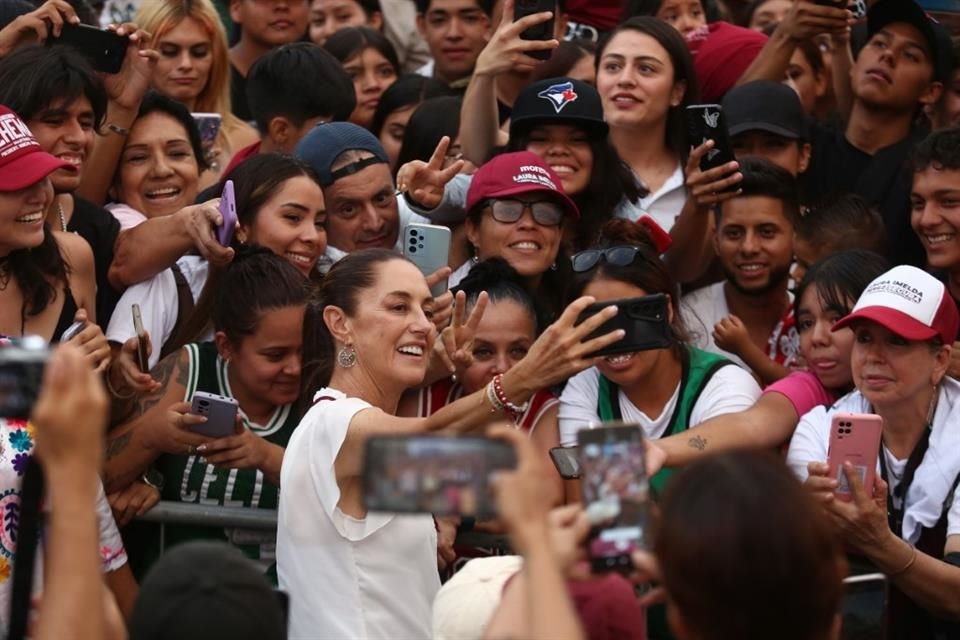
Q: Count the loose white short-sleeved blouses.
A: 1